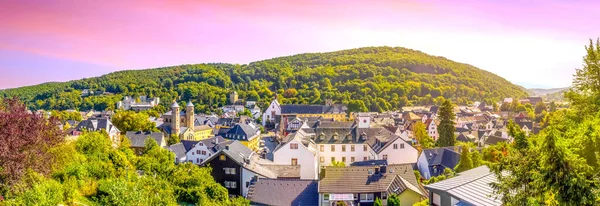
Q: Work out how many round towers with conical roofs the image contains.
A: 2